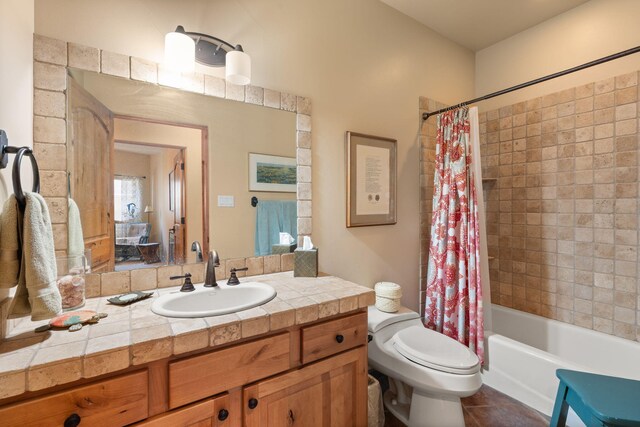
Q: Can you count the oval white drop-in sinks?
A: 1